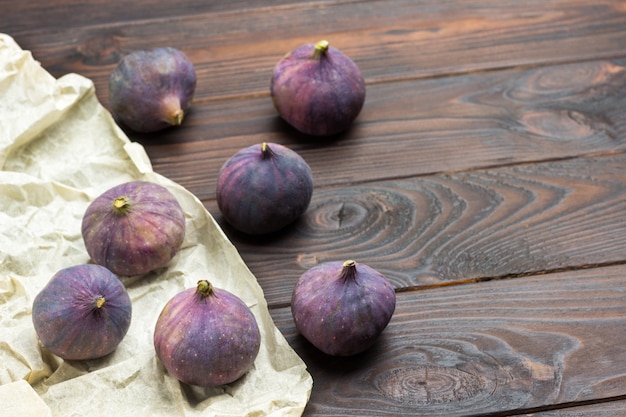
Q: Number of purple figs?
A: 7